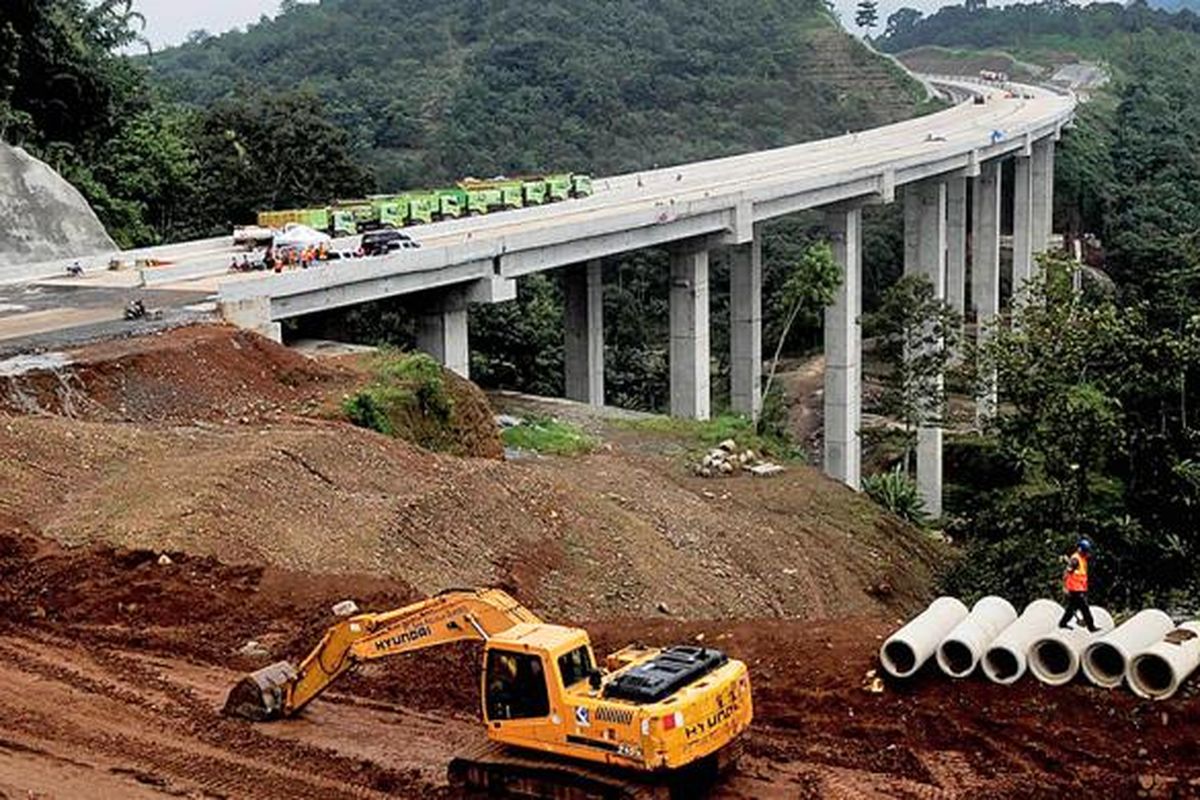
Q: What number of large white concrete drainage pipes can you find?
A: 6